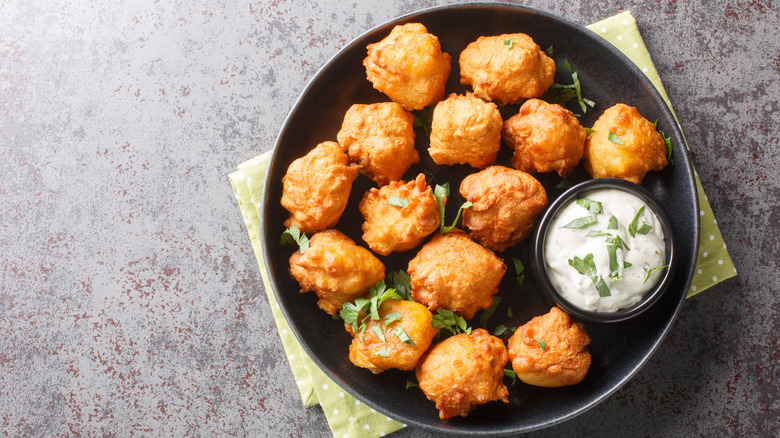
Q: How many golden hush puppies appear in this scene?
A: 14